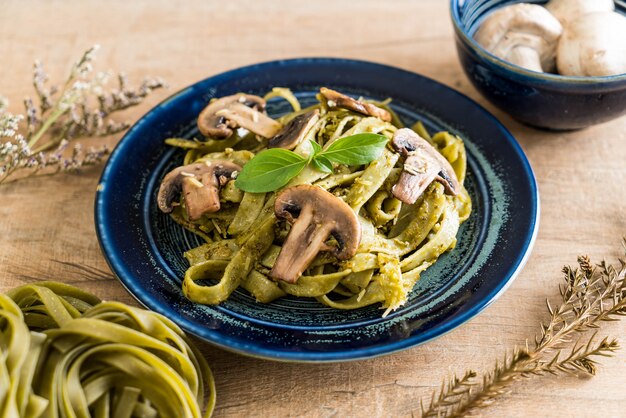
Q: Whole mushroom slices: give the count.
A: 4